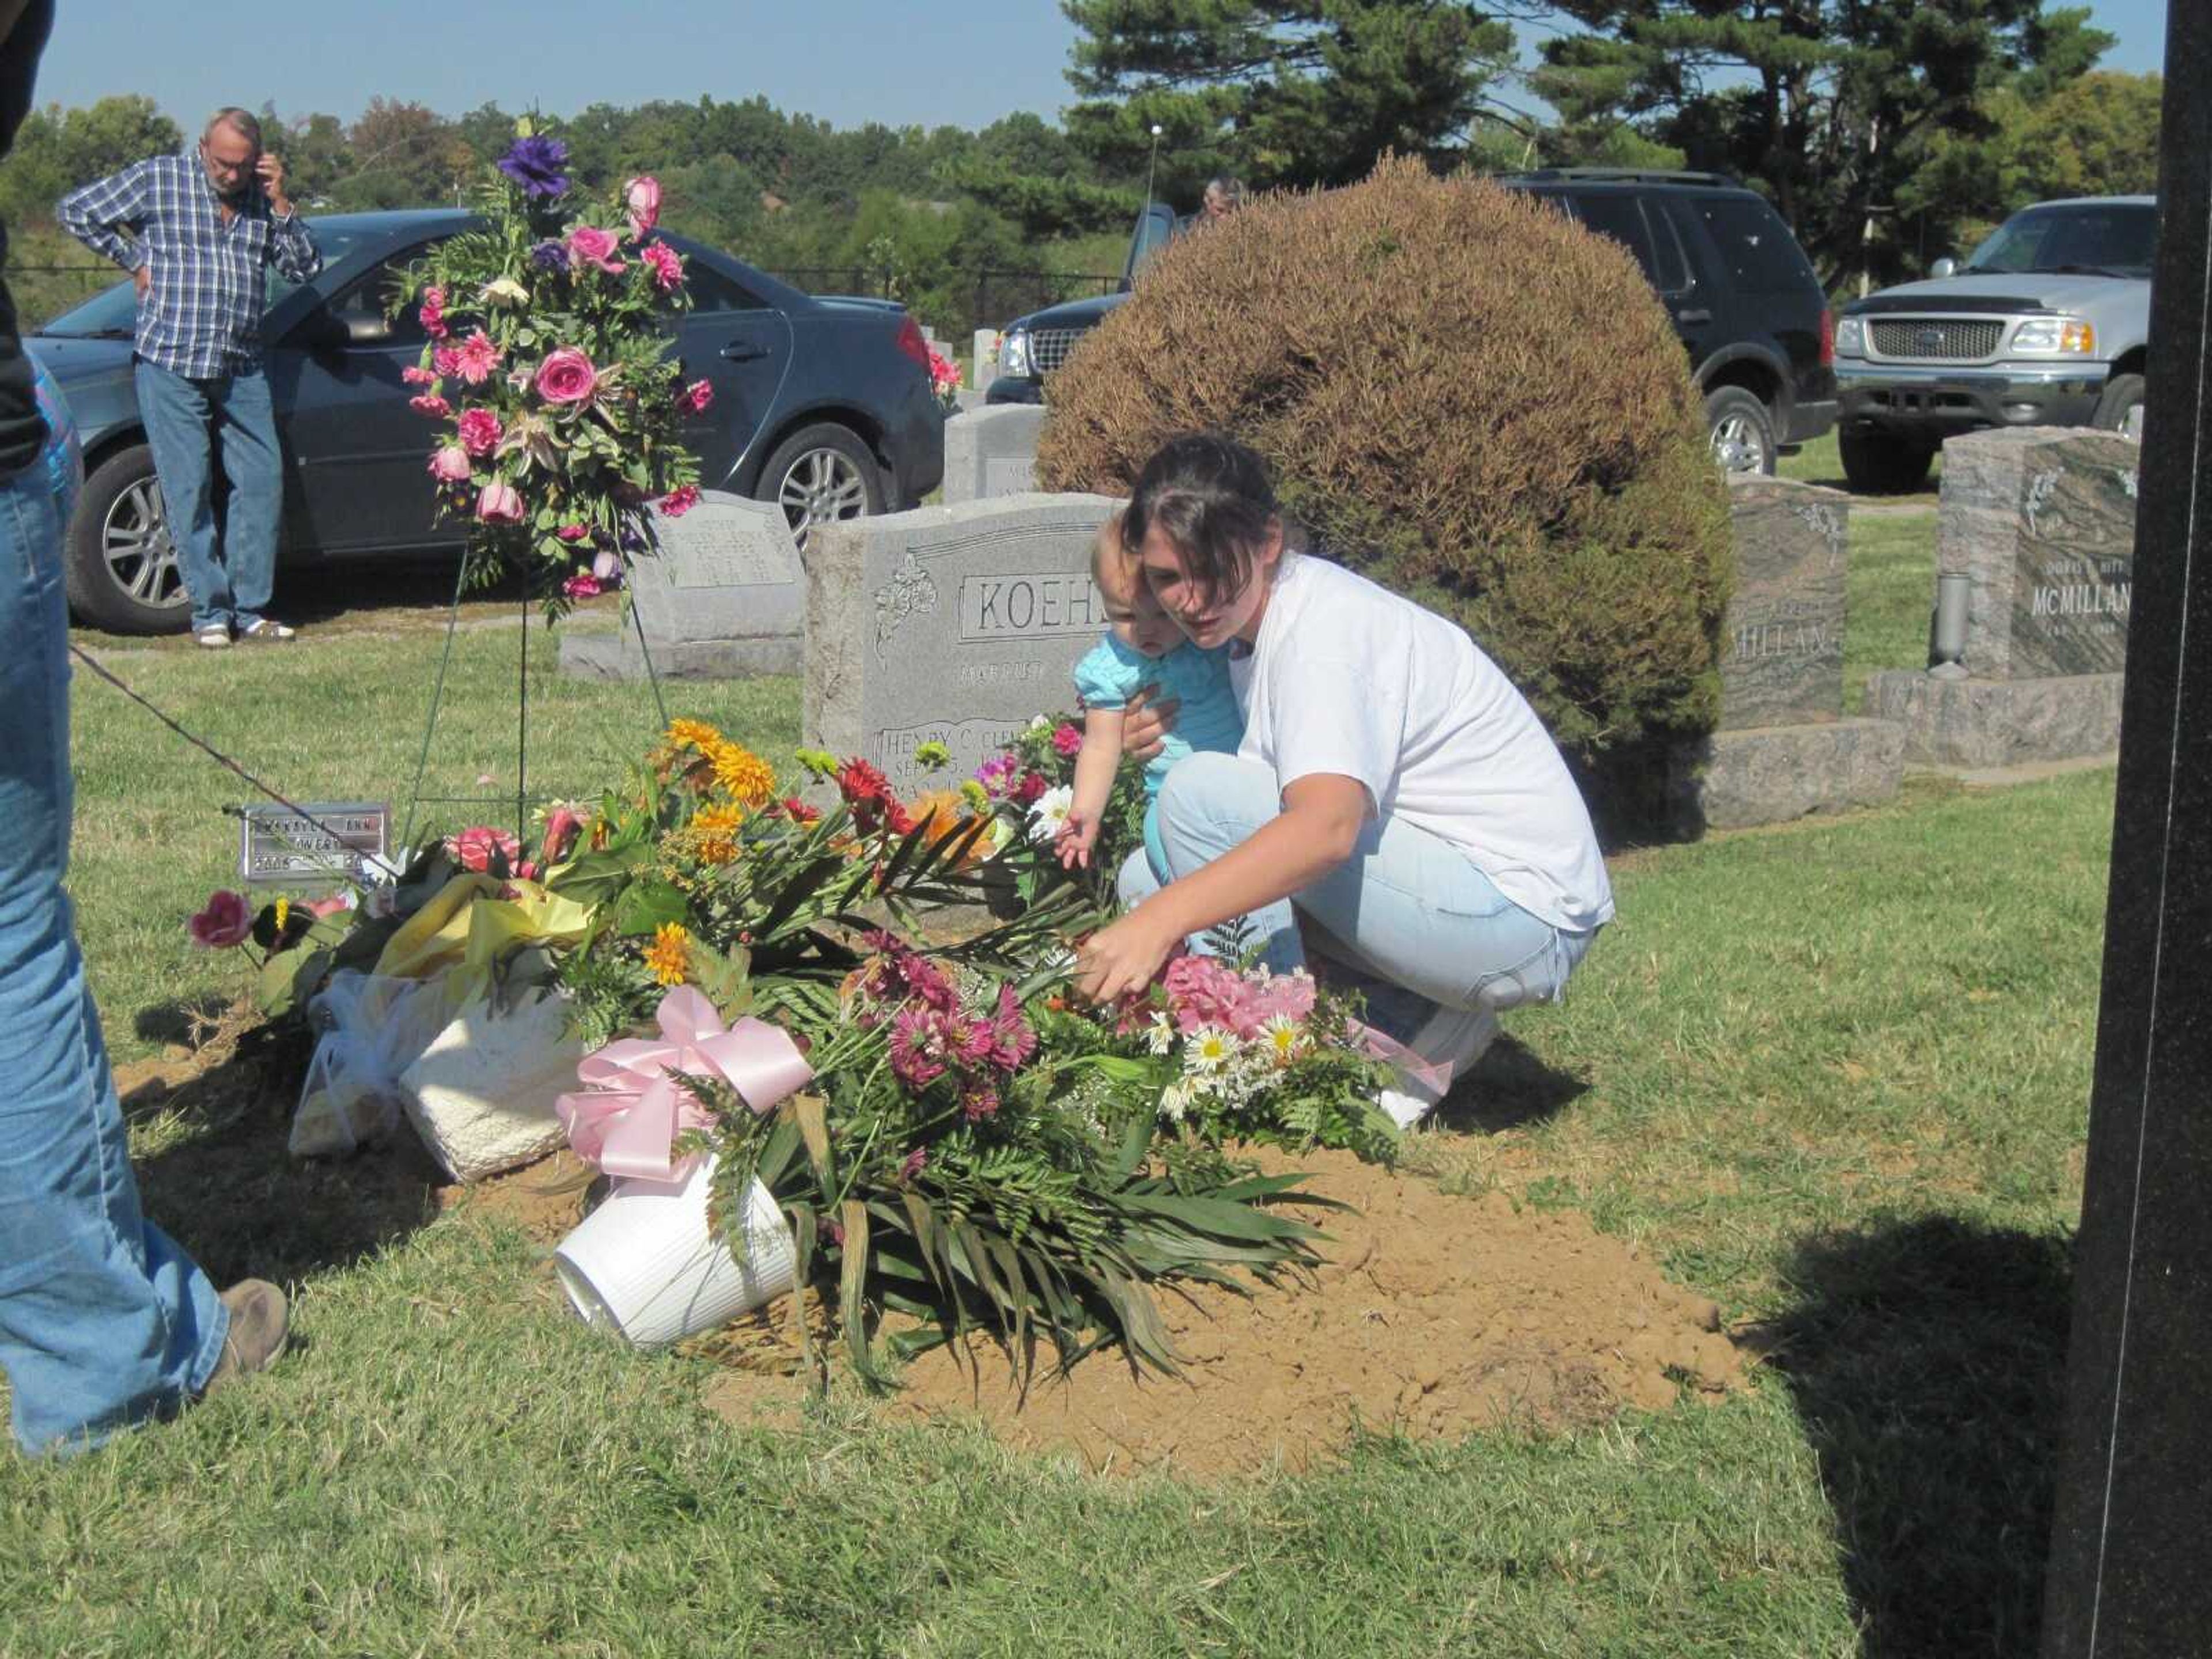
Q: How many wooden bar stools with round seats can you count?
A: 0